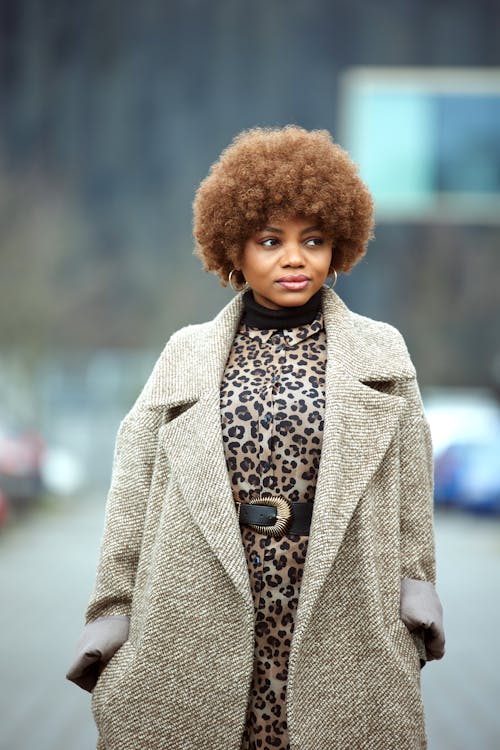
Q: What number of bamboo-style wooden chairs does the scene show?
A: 0